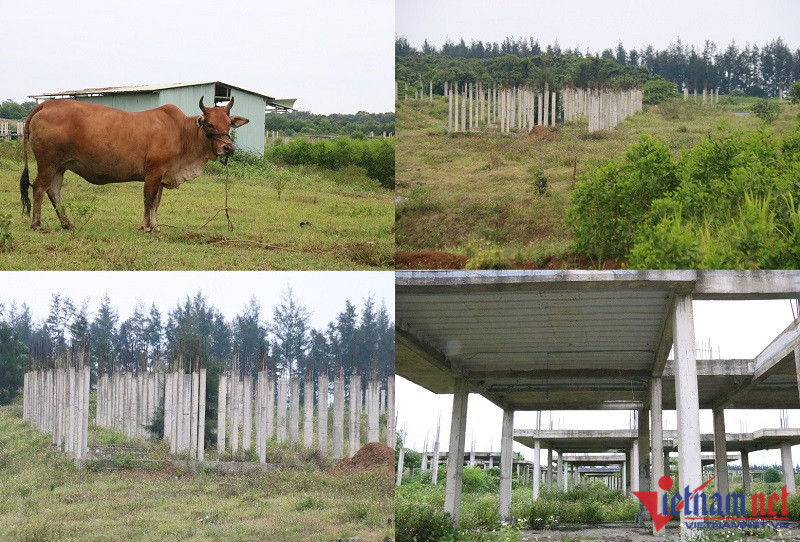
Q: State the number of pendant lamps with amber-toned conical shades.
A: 0